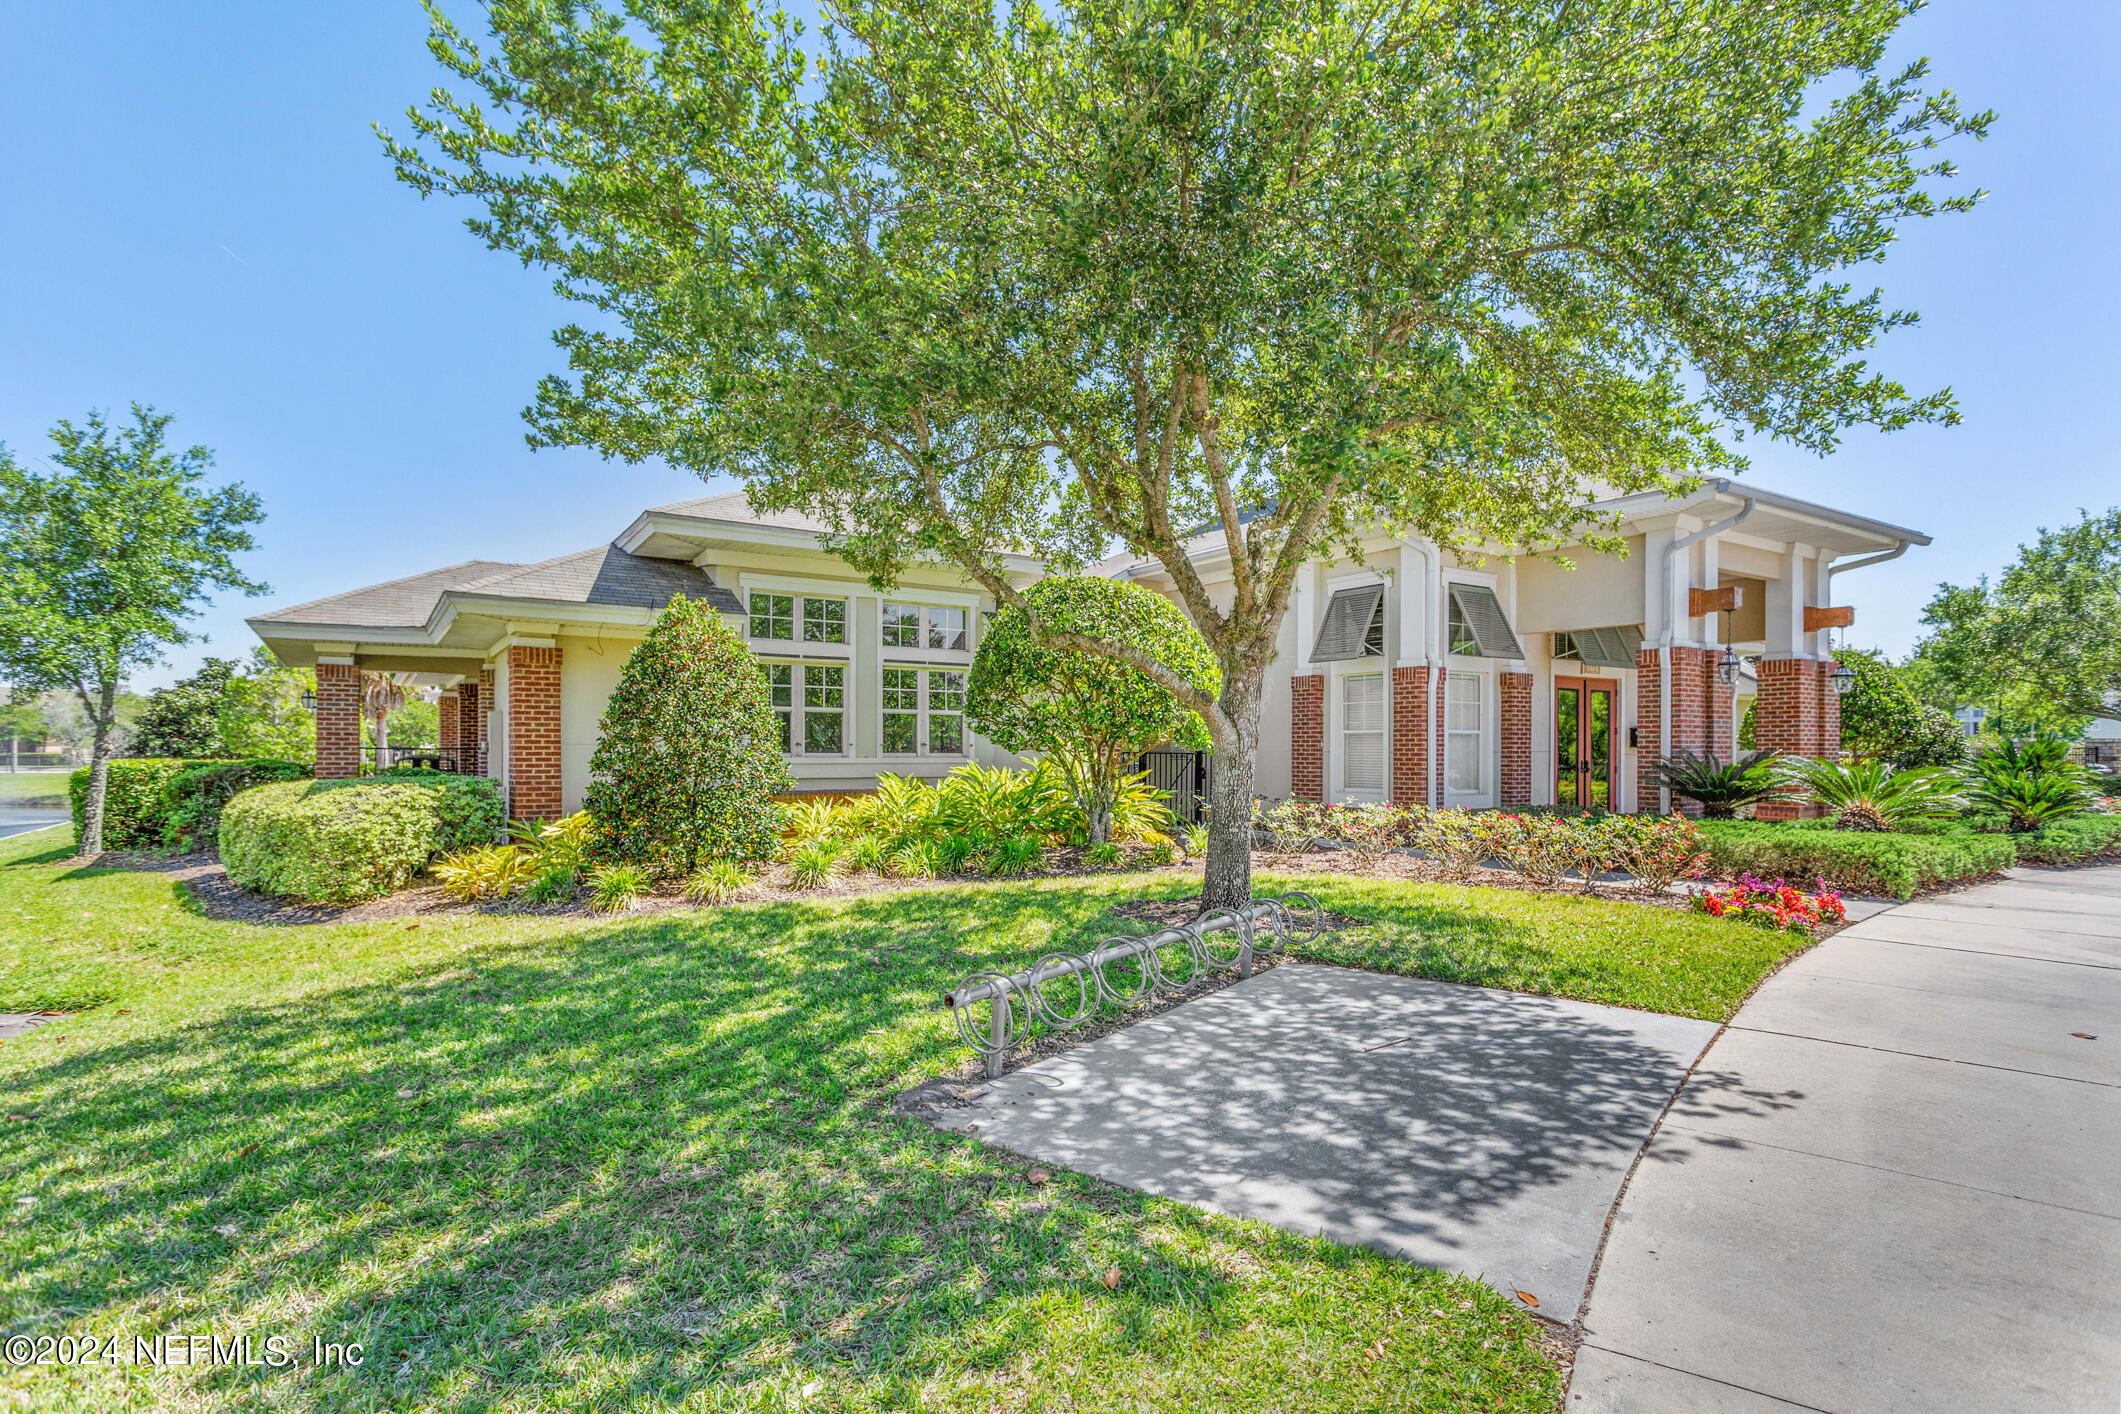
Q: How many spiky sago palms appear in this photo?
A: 3